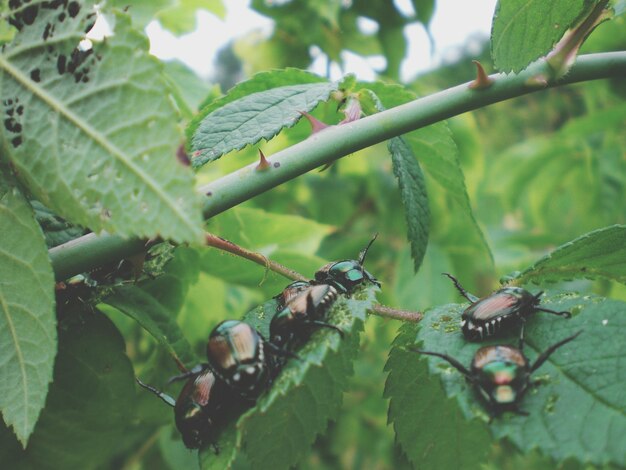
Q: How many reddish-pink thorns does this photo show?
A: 3